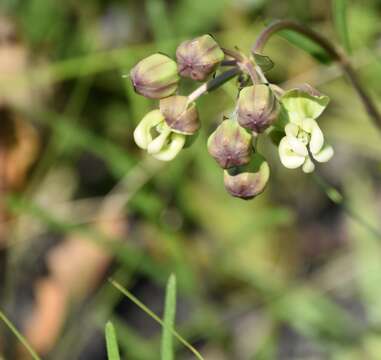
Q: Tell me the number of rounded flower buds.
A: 5